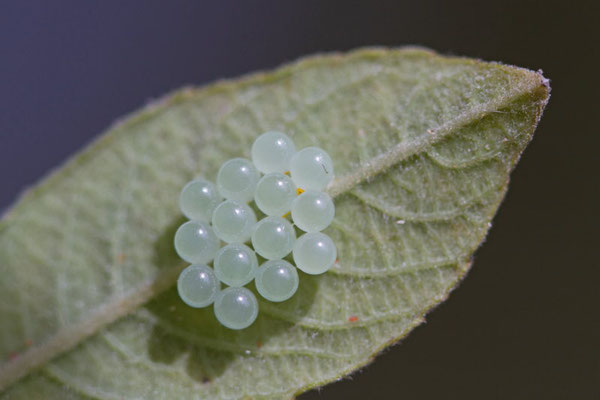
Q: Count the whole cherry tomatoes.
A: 0